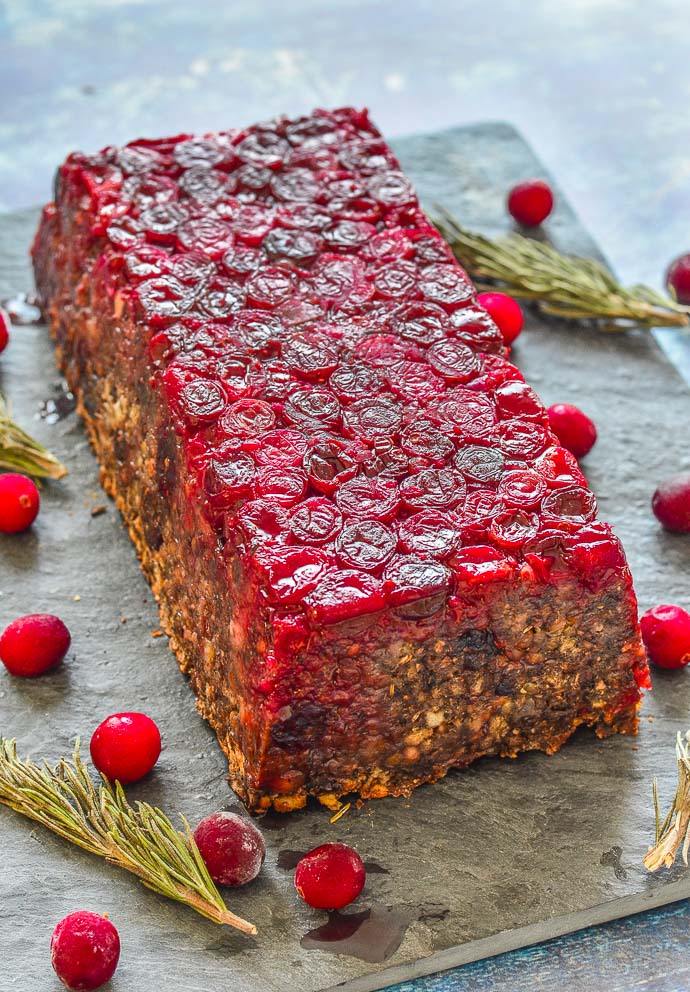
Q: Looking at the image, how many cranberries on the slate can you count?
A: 12